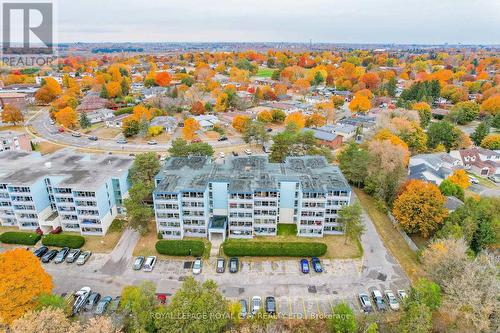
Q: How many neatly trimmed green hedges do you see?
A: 4